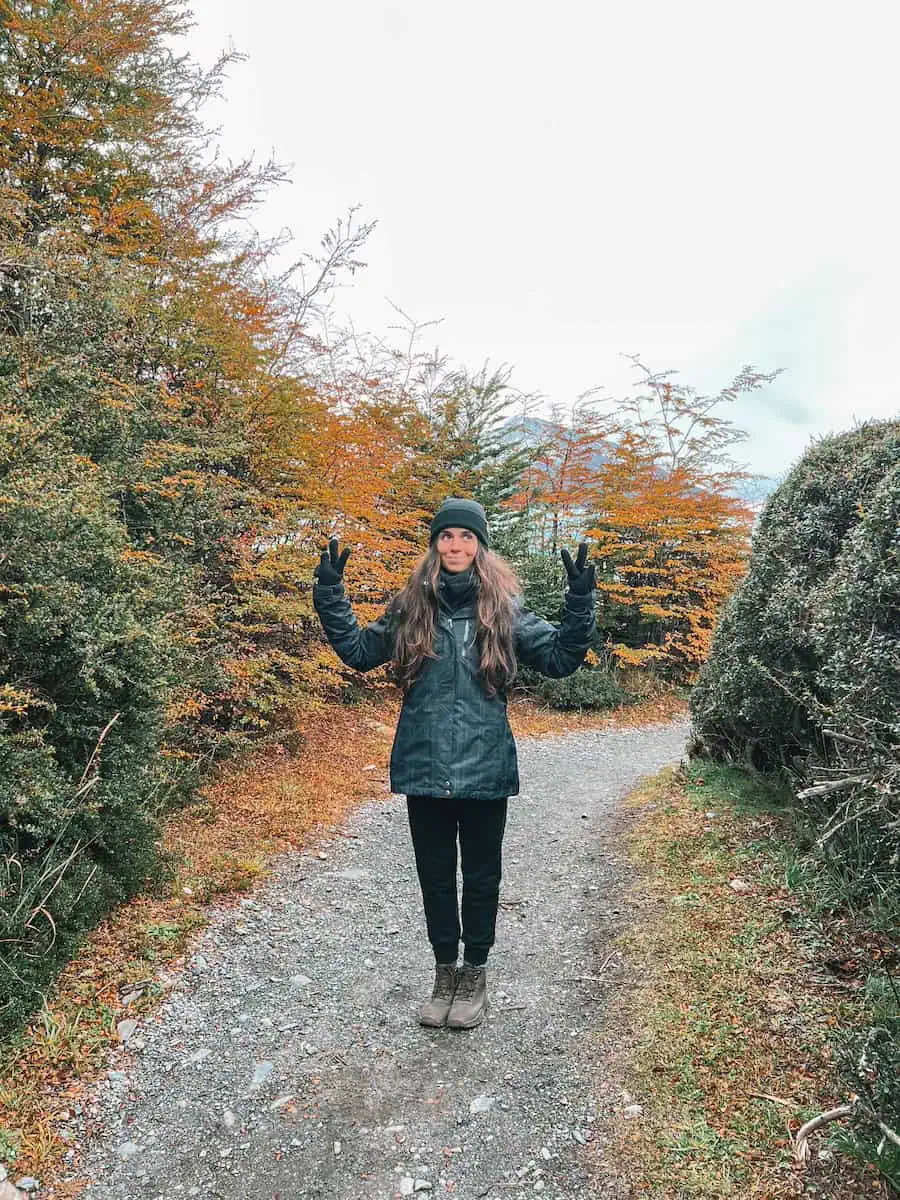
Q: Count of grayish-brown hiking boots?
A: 2